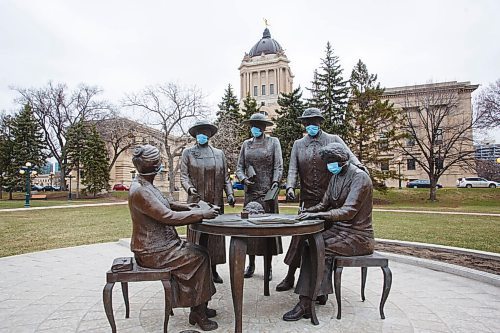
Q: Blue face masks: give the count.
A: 5